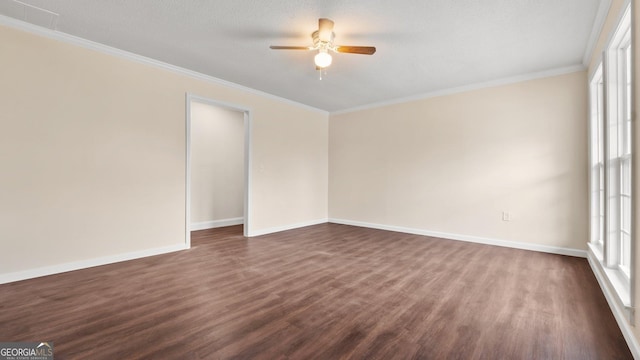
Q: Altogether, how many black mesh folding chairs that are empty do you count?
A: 0